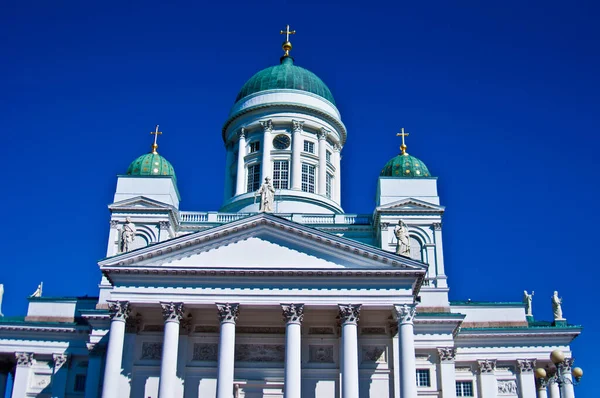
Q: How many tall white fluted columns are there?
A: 6